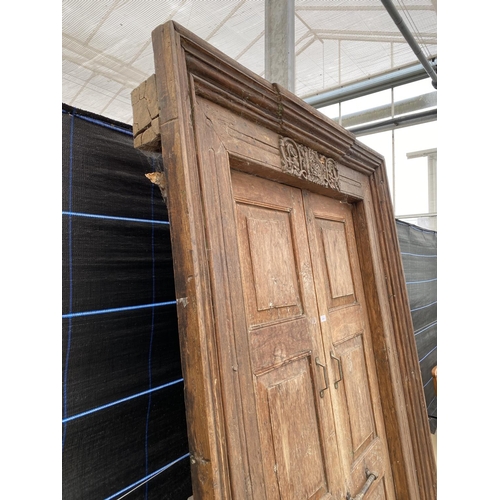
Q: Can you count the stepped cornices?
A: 1